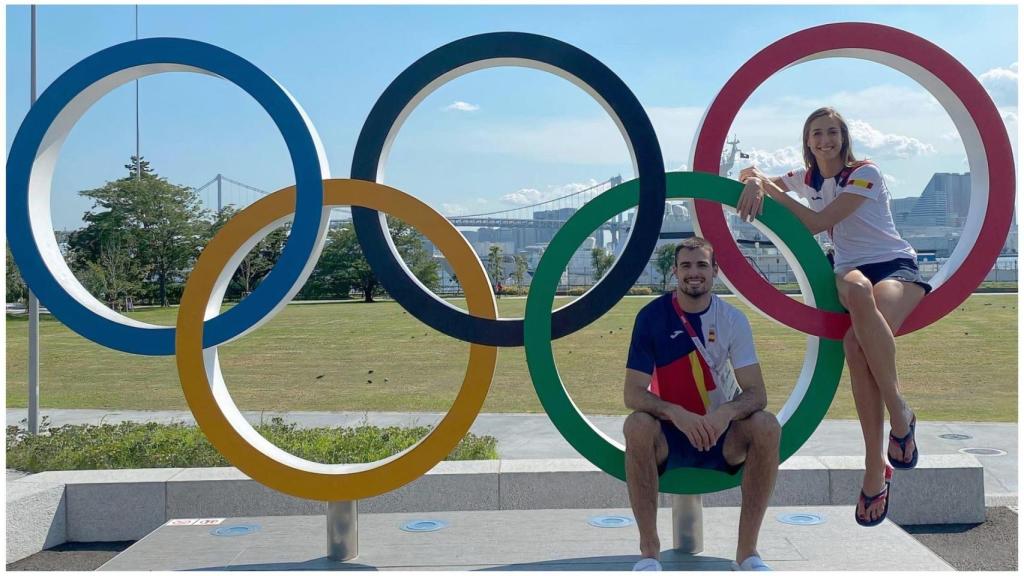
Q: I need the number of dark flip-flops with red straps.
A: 2